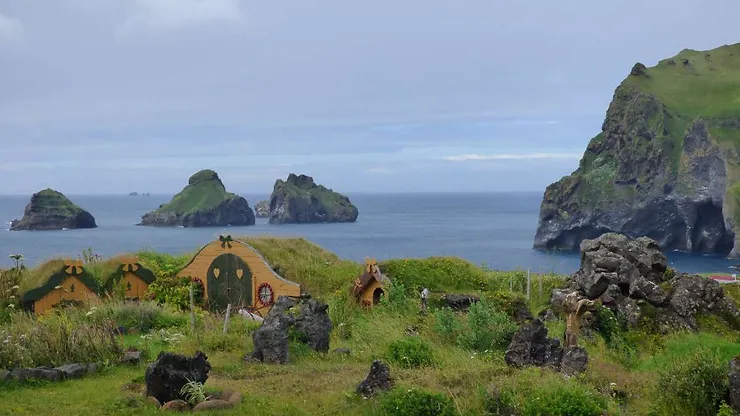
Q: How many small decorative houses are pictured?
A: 4